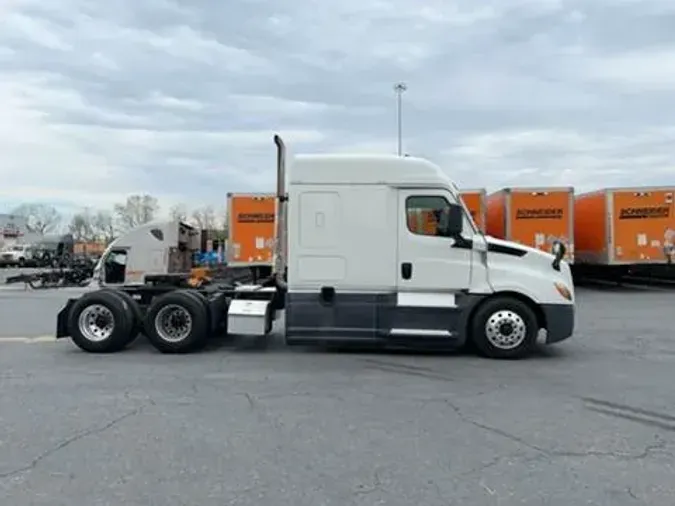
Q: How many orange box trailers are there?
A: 4